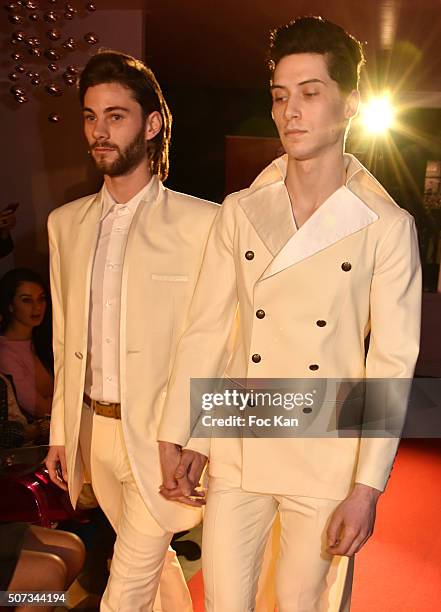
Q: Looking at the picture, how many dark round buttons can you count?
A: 8